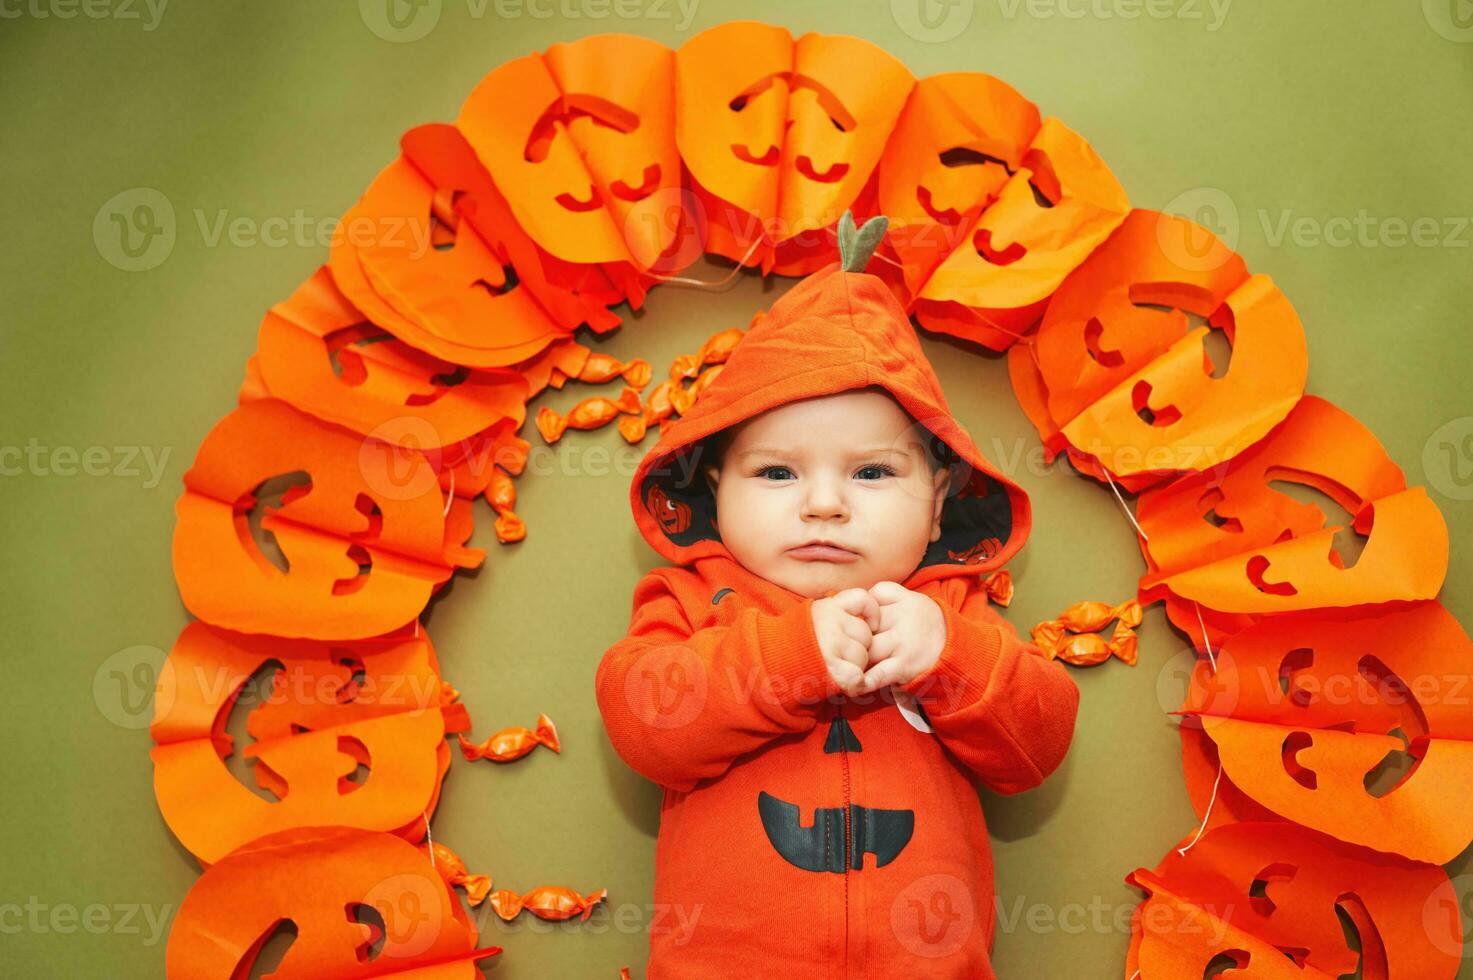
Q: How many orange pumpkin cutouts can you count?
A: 12